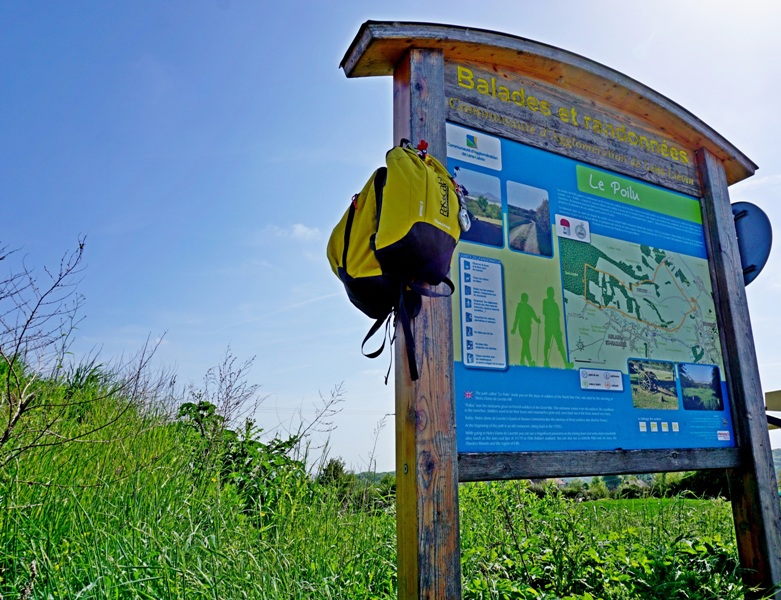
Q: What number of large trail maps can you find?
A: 1